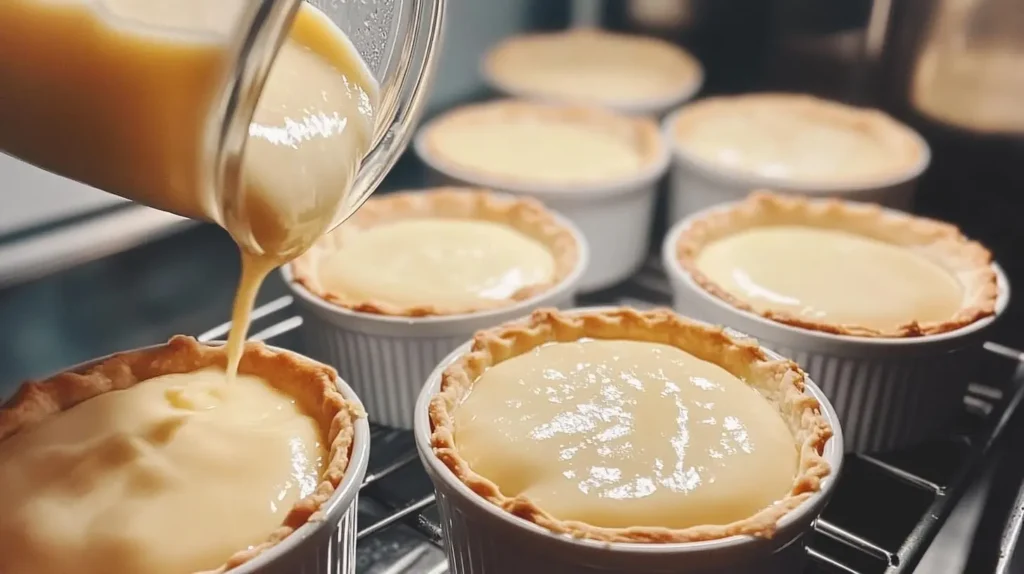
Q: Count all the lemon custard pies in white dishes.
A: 7